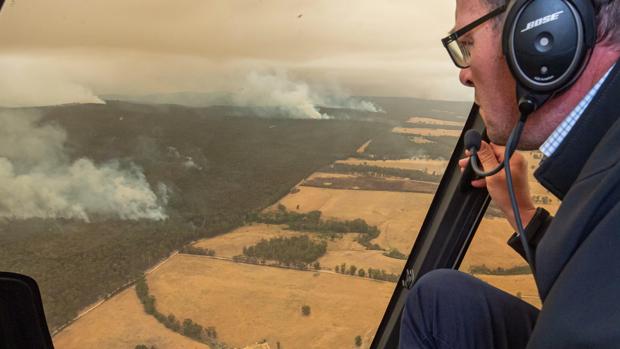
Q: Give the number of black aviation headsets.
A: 1